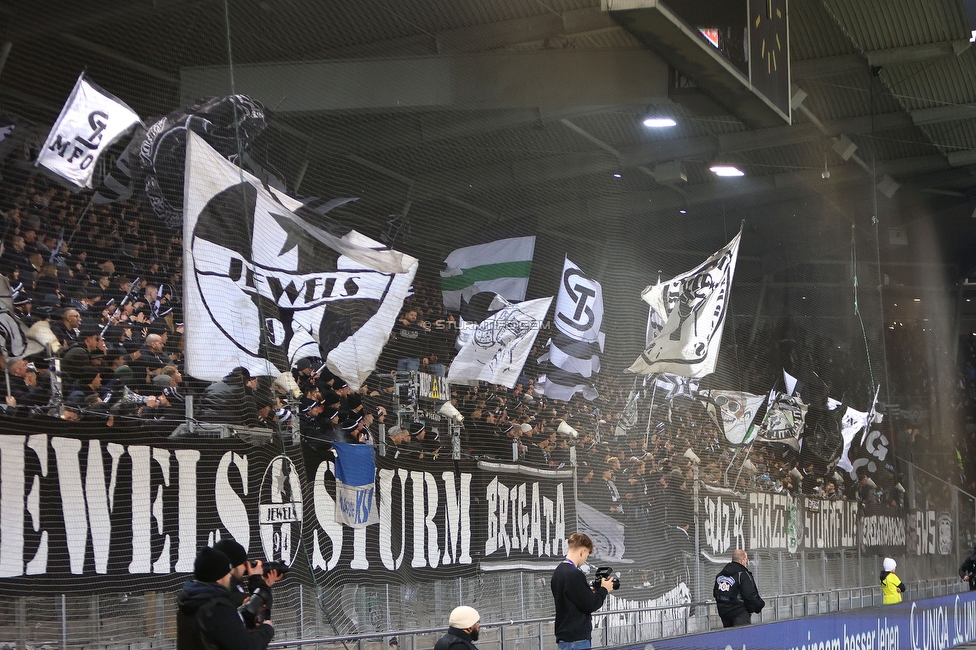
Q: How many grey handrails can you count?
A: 1